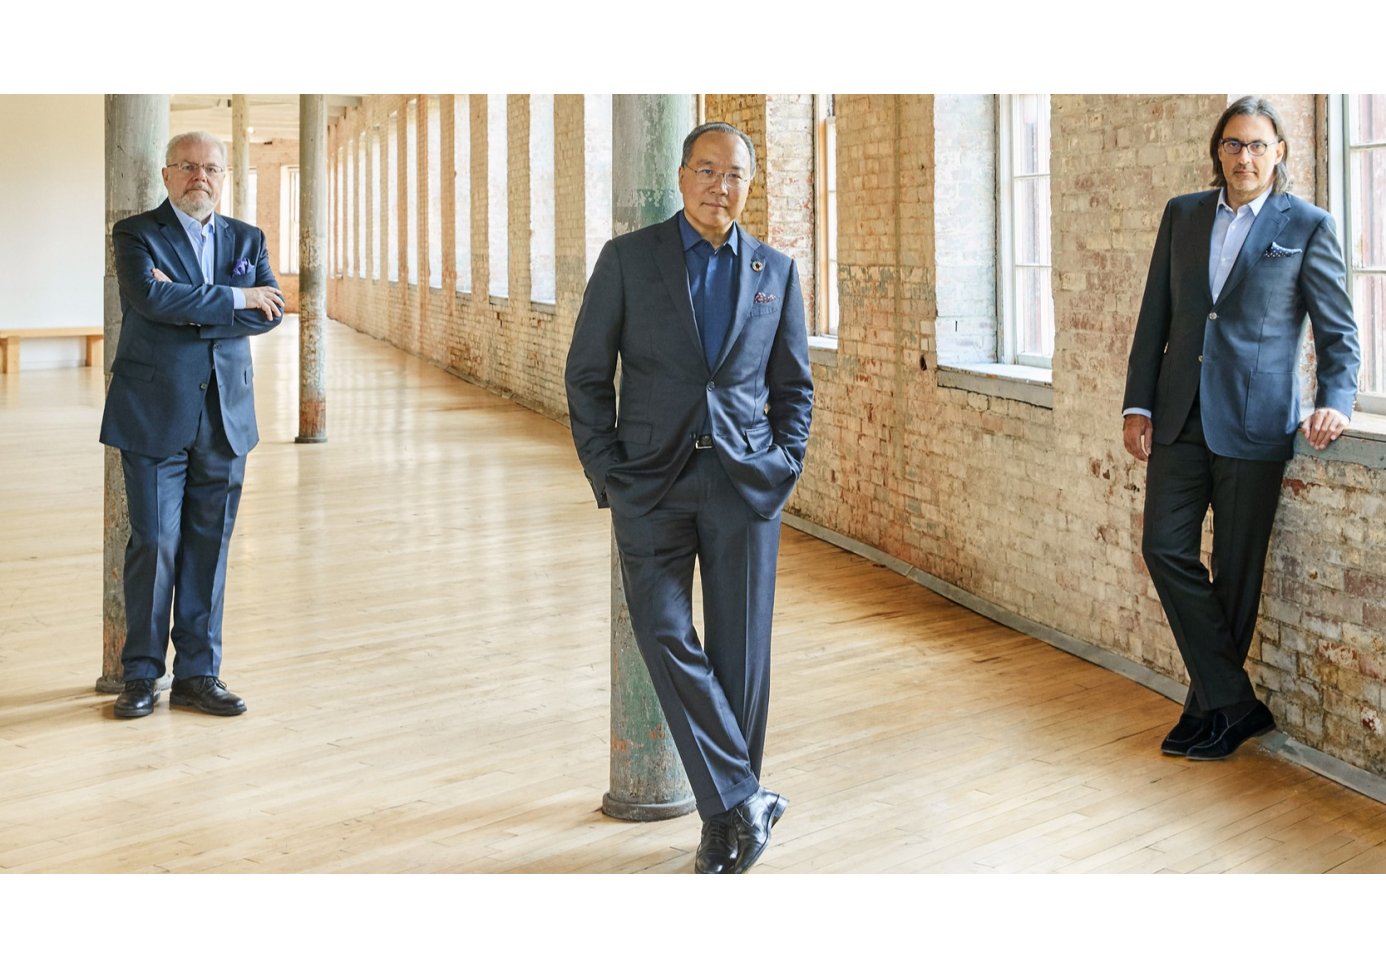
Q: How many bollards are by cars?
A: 0